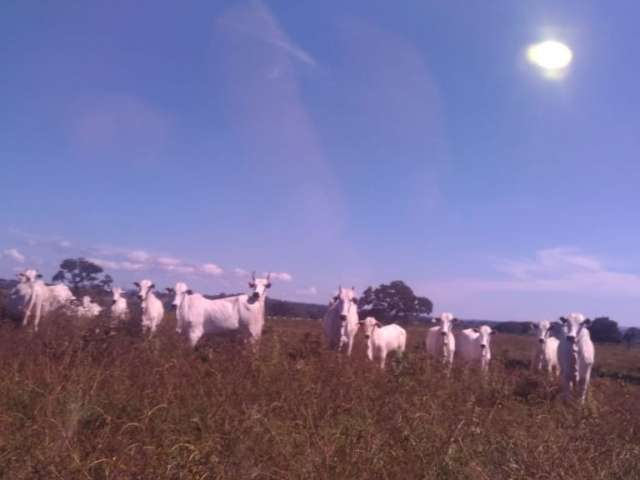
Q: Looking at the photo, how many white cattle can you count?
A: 12